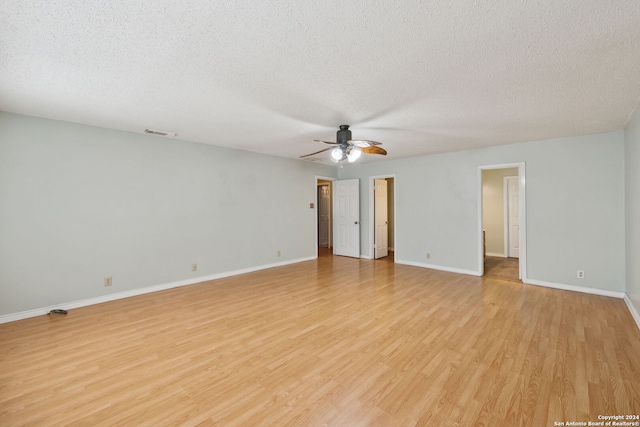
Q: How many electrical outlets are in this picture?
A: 5